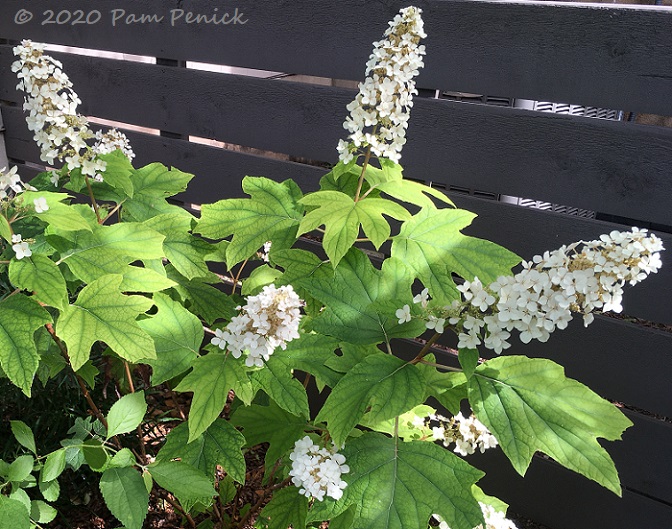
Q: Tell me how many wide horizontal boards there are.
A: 6